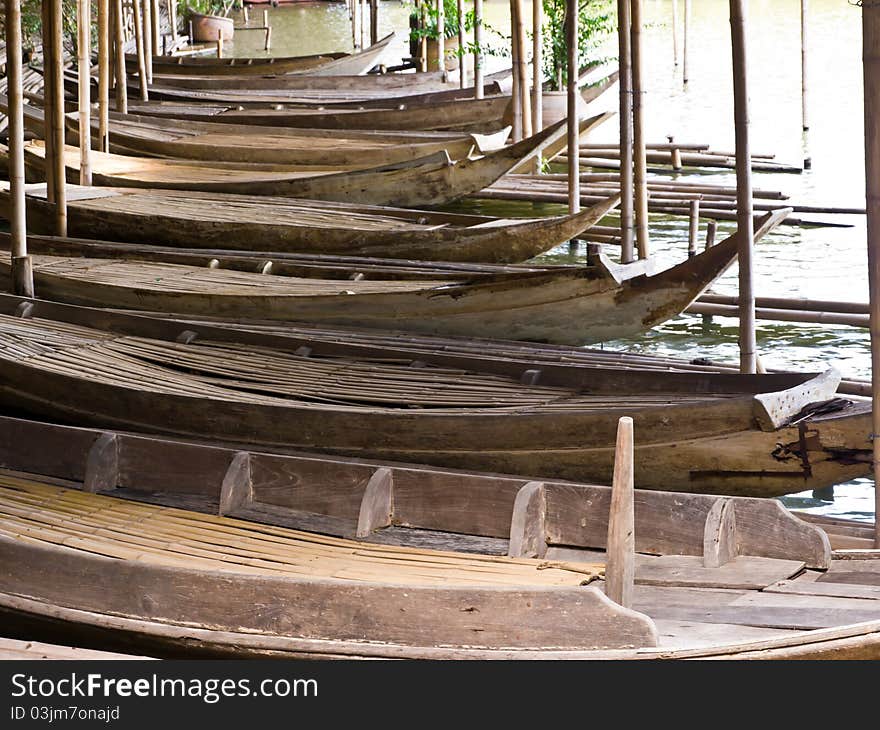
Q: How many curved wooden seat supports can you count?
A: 5